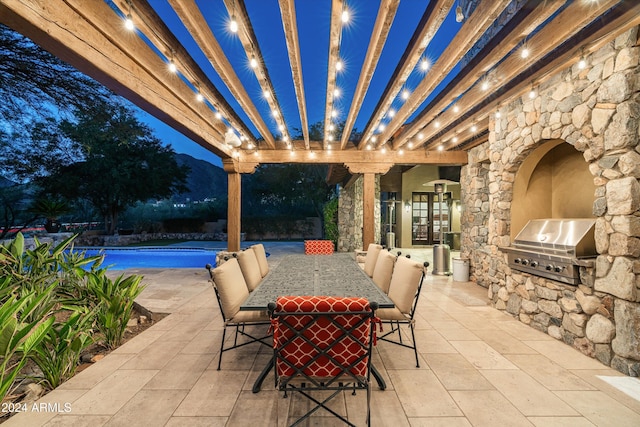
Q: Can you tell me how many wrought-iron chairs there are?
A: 8